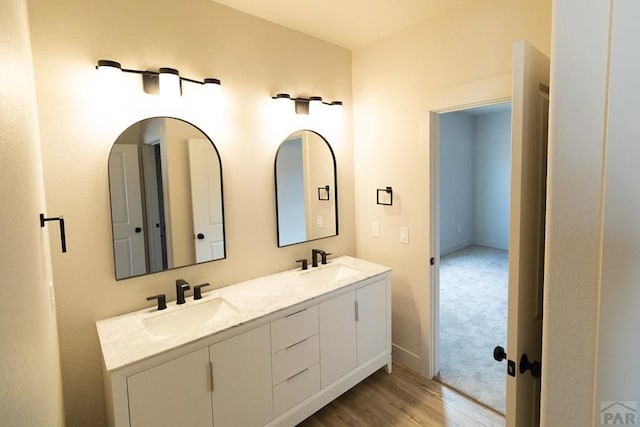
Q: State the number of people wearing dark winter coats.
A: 0